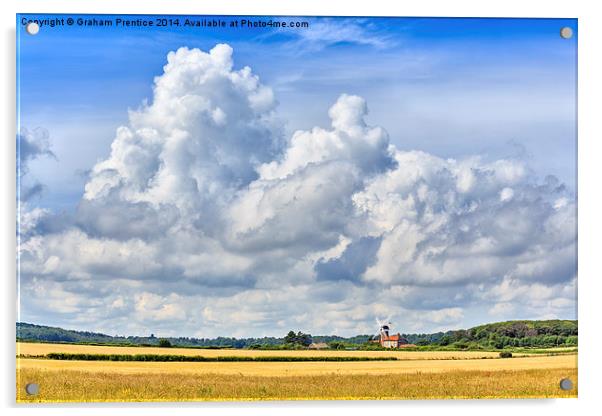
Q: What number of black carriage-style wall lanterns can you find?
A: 0